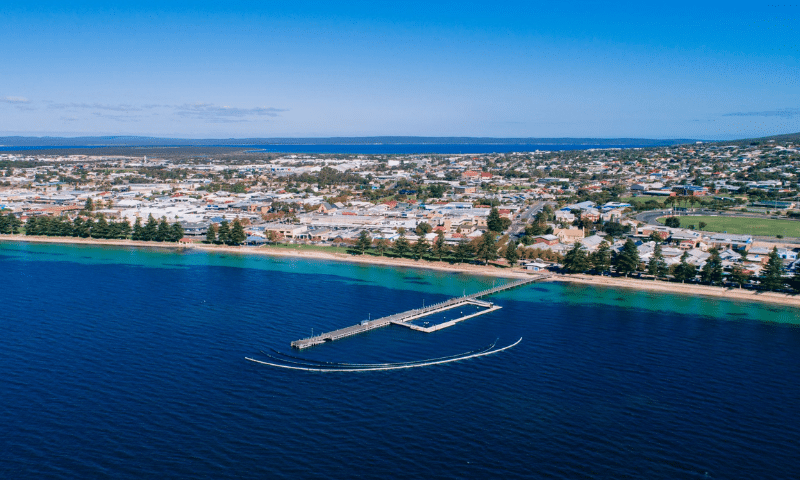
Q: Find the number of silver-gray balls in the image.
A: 0